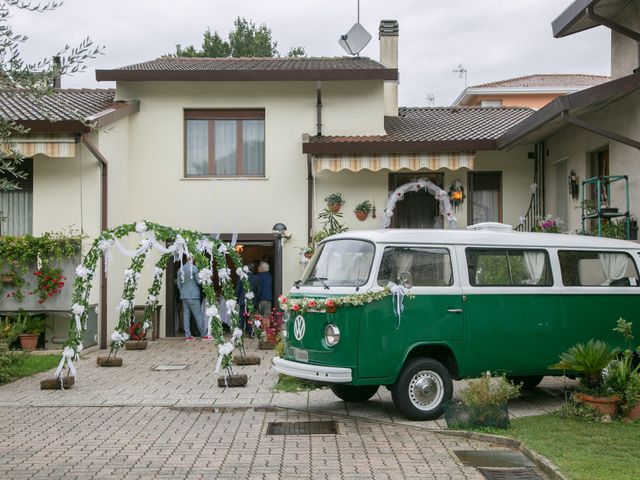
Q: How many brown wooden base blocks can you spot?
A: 6